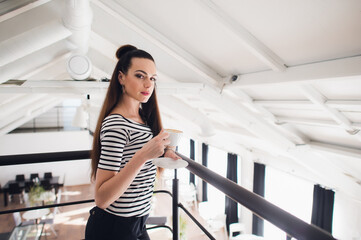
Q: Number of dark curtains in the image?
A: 5